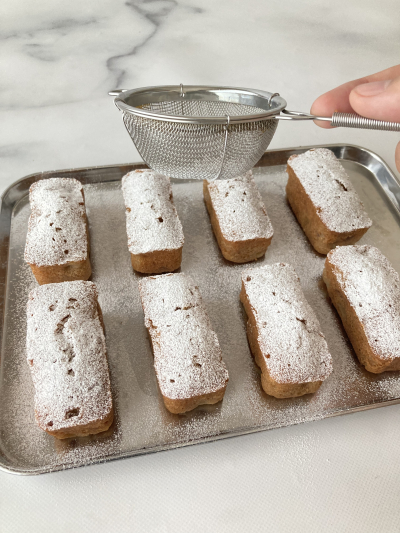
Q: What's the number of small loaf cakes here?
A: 8